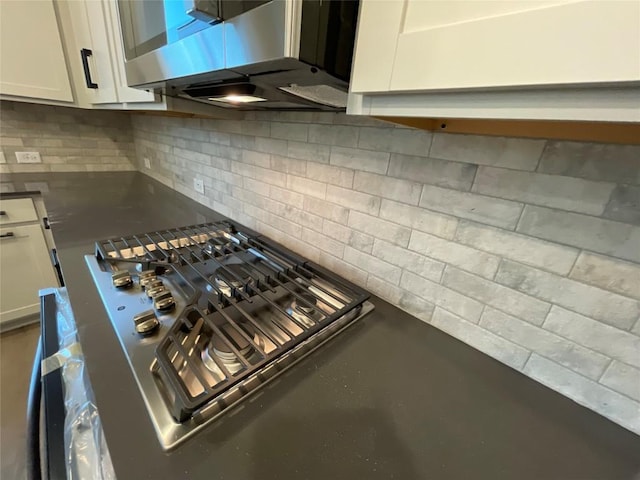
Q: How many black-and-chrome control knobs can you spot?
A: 5